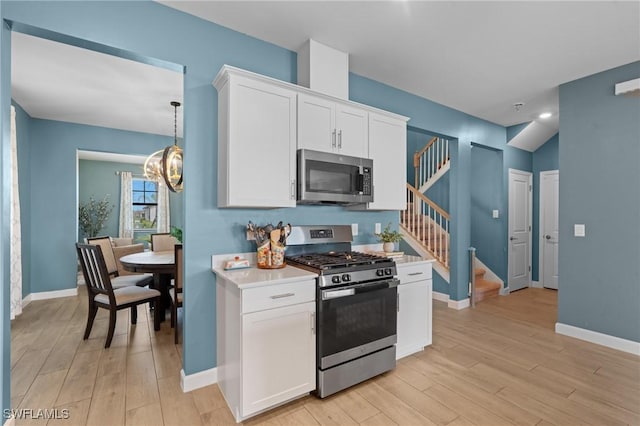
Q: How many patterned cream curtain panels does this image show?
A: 3